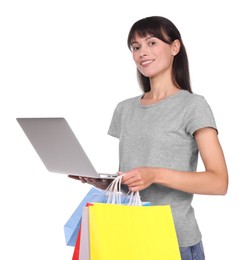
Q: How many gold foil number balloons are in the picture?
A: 0